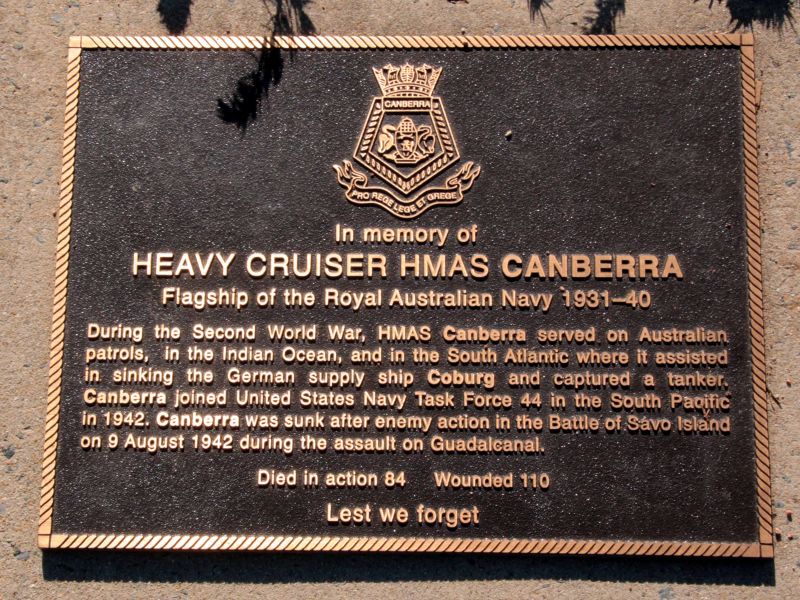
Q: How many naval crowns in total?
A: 1